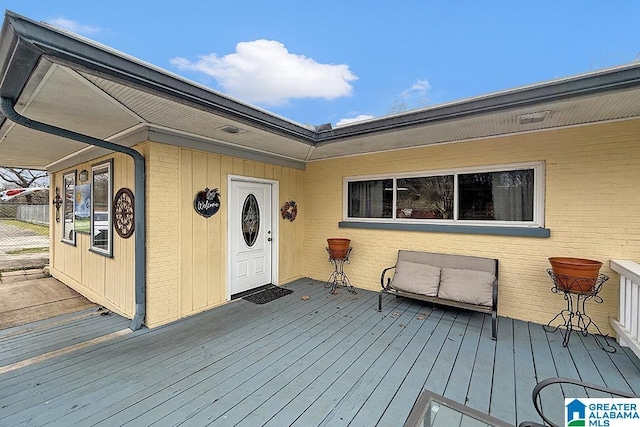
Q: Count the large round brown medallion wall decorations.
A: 1